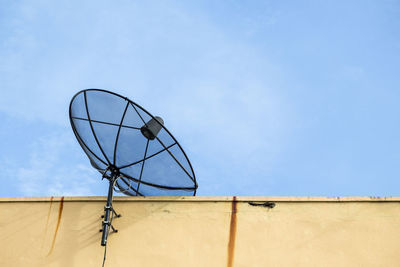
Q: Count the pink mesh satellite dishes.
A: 0